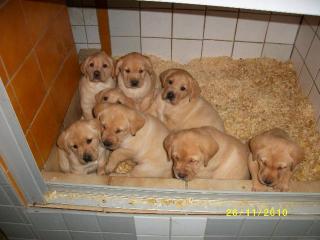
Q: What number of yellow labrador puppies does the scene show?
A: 8